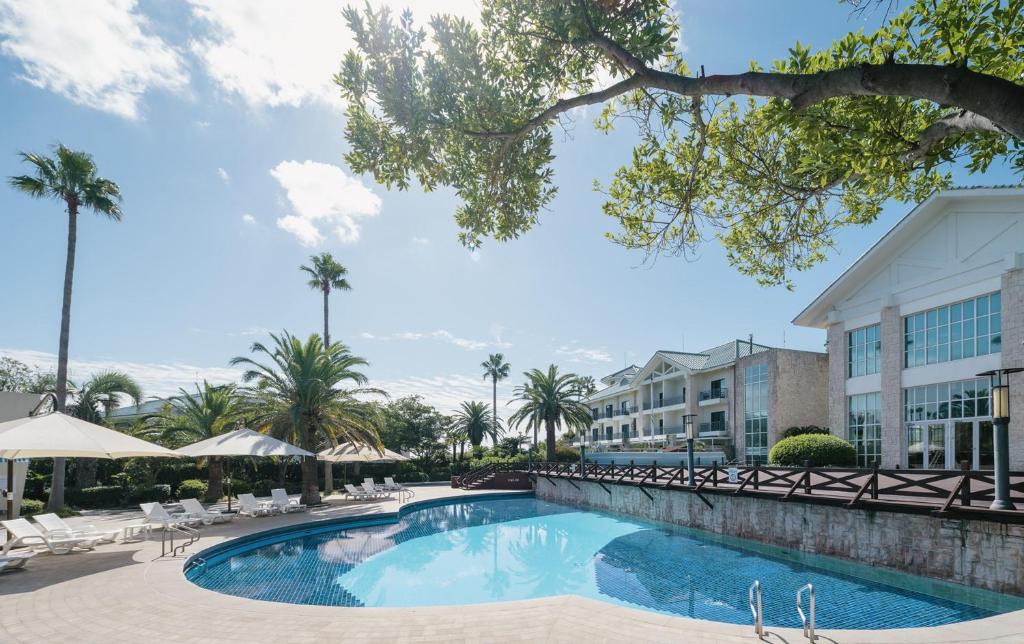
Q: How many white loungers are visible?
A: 11